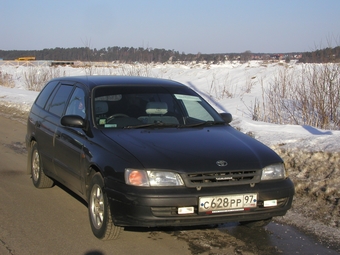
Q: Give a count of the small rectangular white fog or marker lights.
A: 2